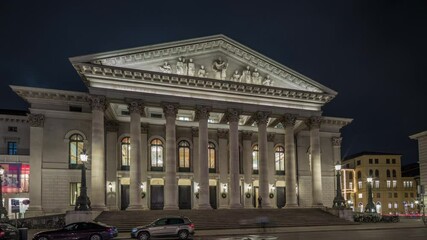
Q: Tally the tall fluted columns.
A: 8